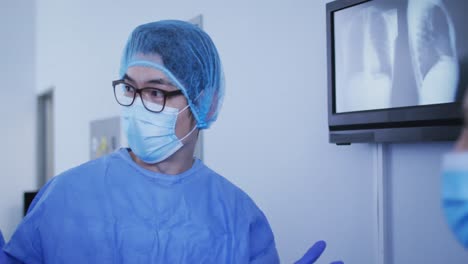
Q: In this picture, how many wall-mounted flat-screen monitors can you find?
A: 1